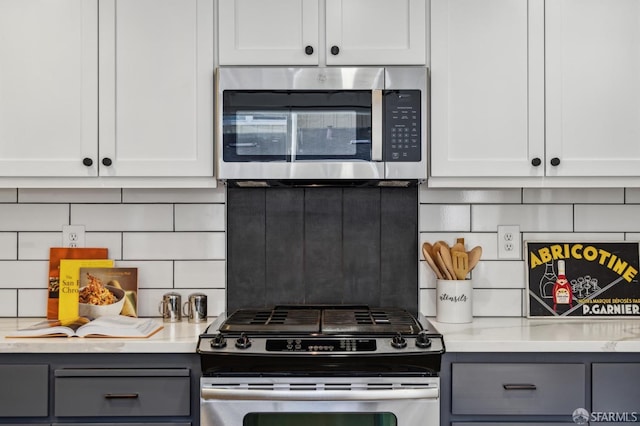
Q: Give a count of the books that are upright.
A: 3